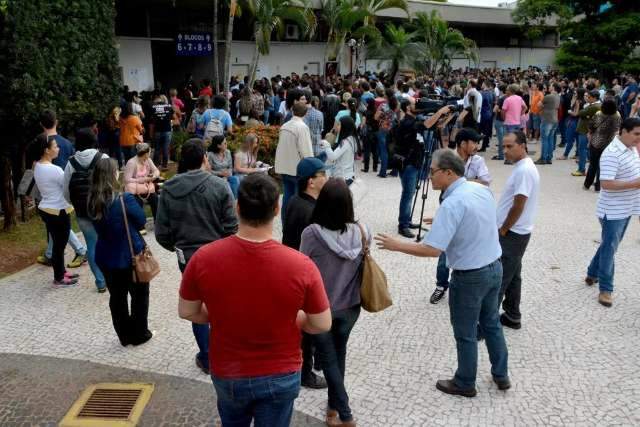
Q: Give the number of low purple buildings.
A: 0